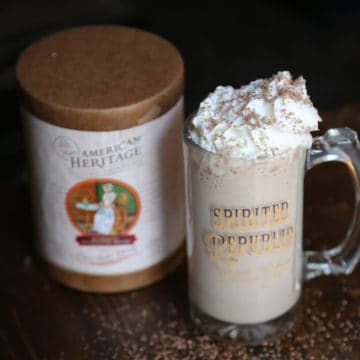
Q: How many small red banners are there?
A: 1